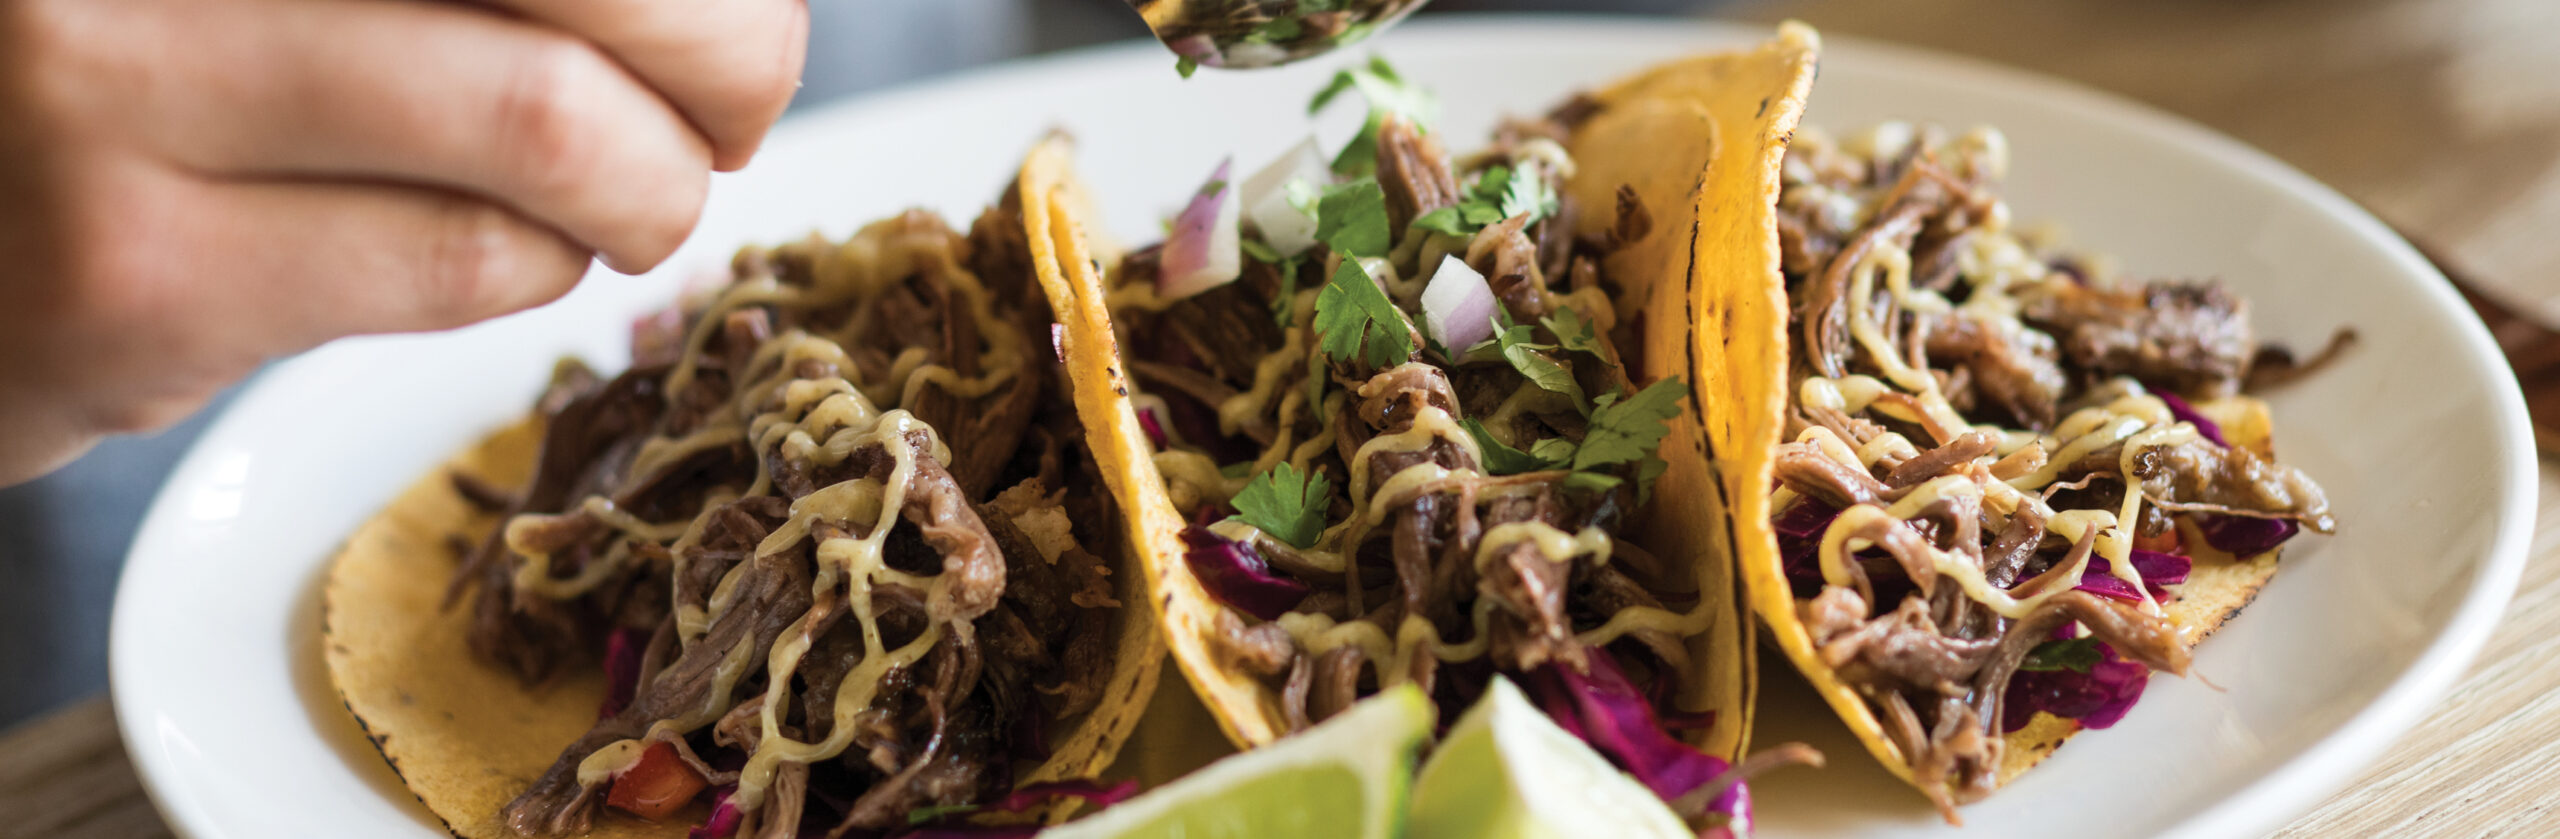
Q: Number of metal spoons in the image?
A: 1